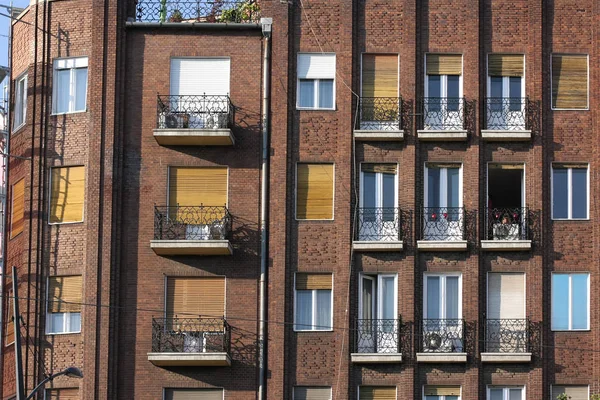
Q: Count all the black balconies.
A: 12